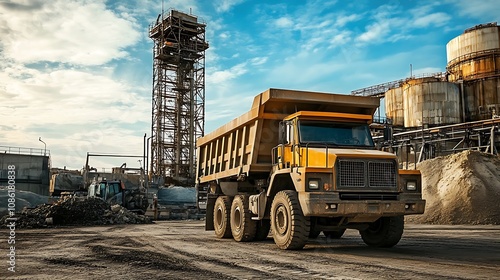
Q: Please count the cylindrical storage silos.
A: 3